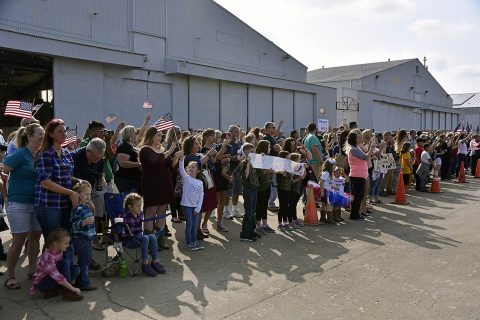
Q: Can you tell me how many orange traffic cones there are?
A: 5